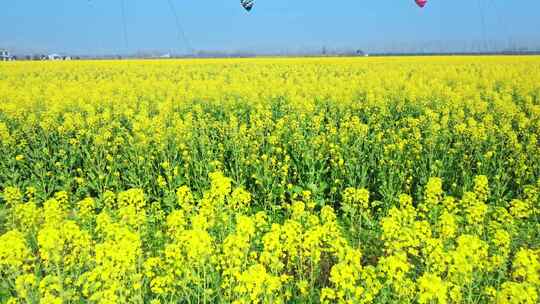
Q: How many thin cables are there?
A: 4